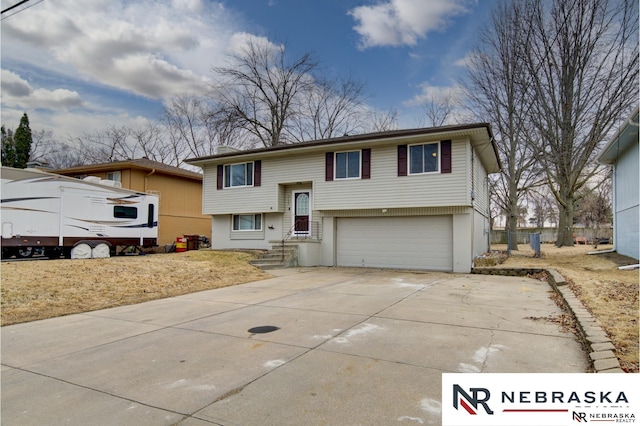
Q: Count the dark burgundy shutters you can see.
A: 6